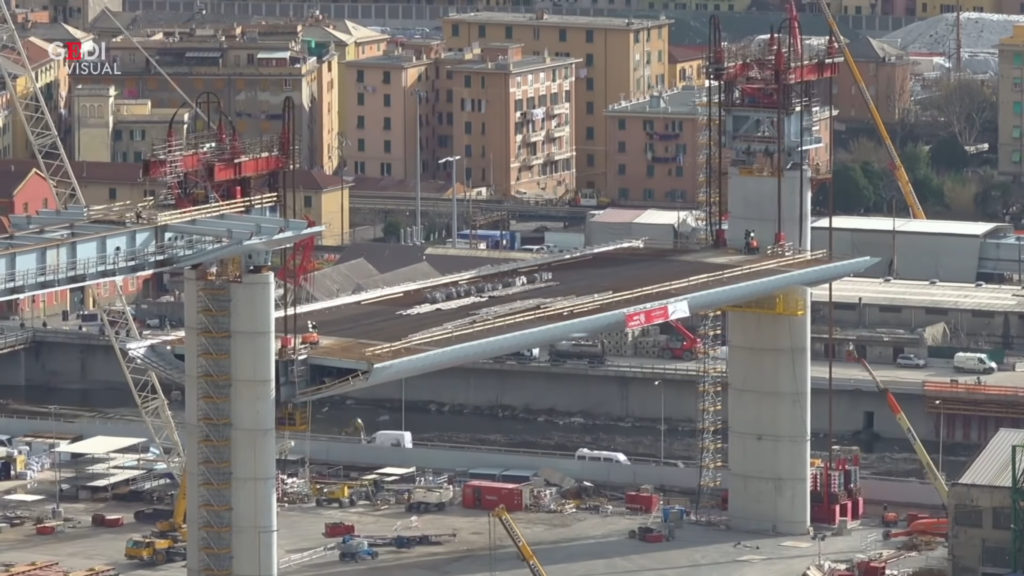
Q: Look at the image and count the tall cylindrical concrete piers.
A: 2